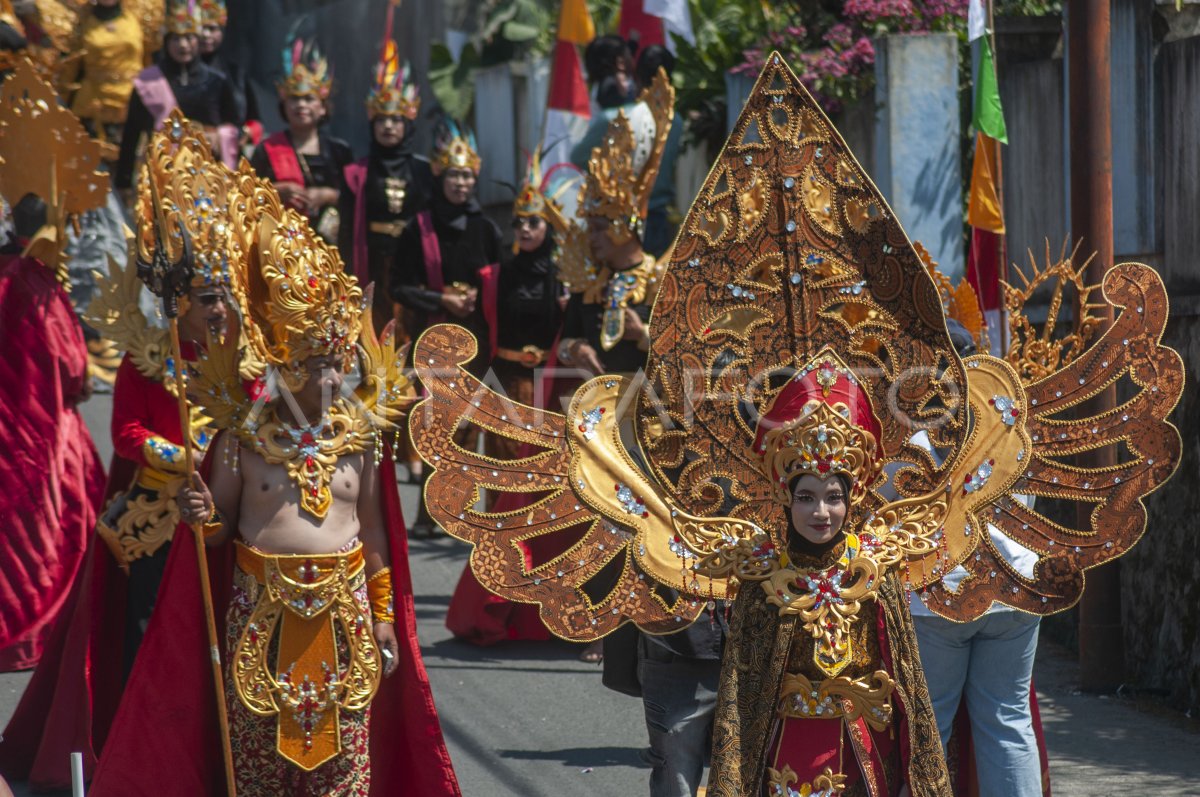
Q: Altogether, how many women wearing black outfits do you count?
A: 6